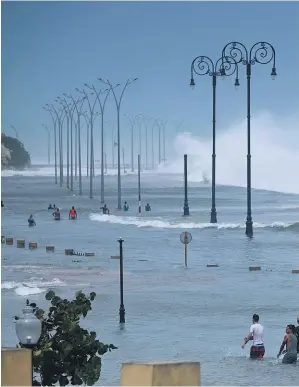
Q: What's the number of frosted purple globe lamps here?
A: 0